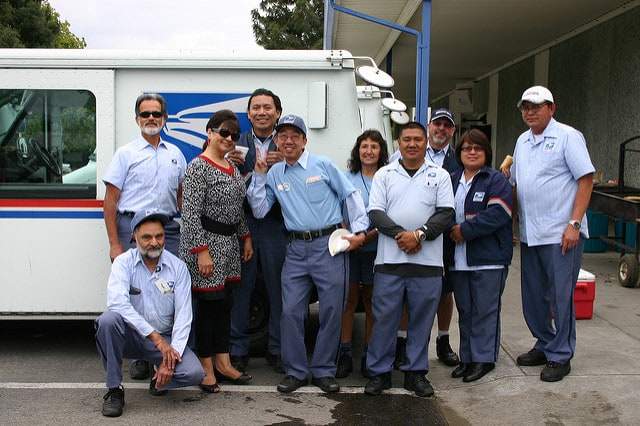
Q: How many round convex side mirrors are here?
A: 3